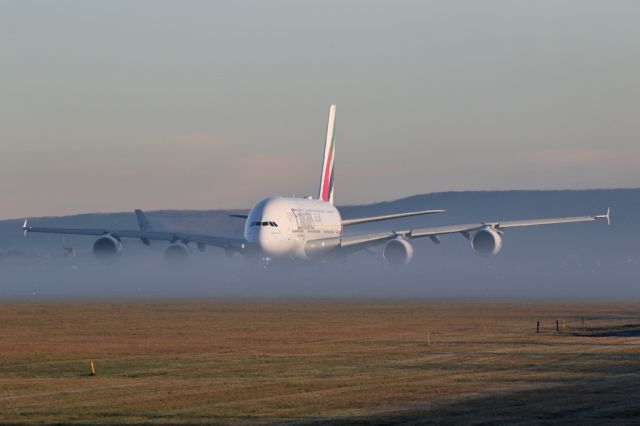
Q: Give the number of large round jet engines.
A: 4